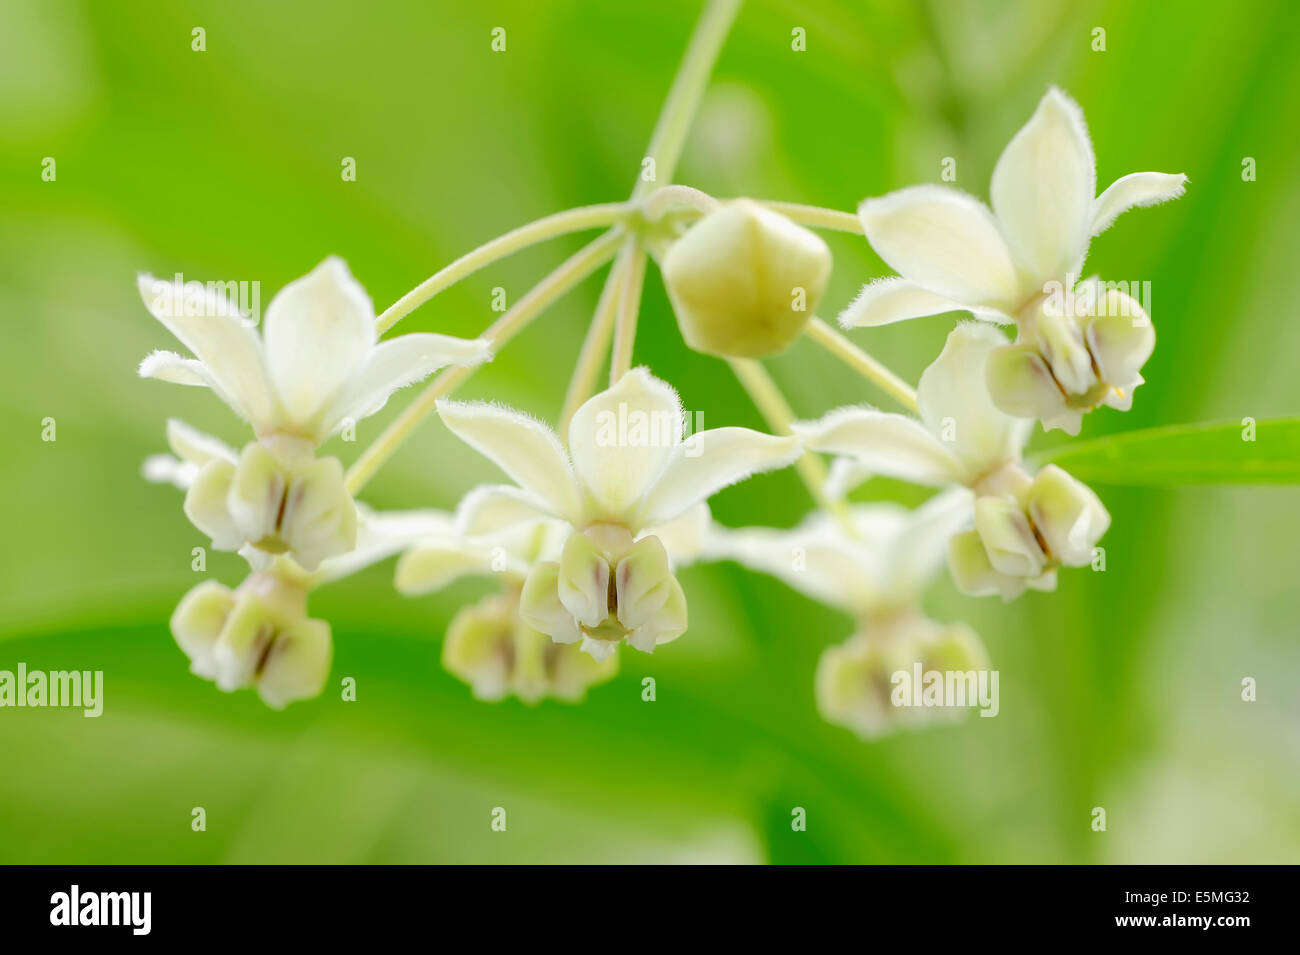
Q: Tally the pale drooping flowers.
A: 7